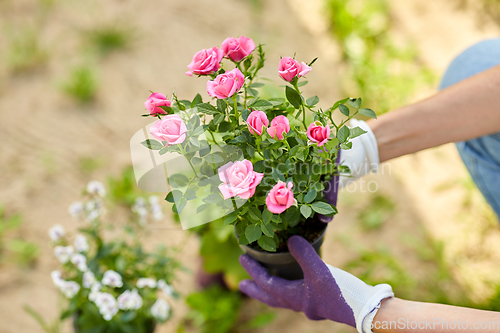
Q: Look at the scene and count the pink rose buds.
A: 11